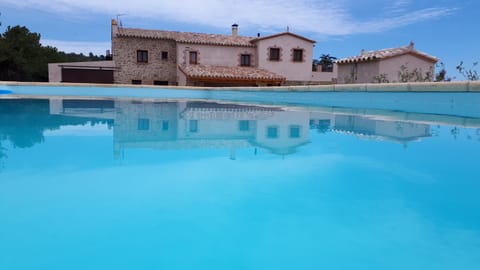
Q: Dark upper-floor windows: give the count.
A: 6